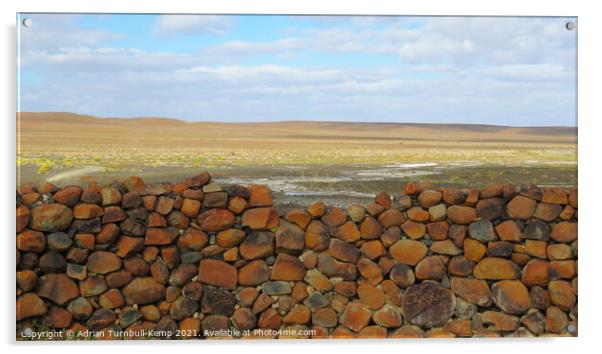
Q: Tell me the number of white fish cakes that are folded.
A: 0